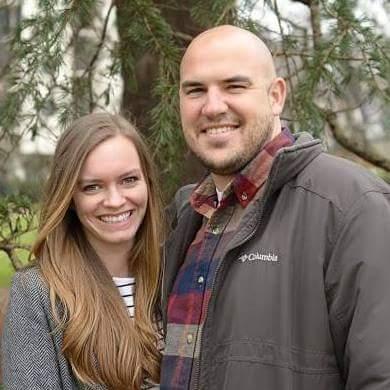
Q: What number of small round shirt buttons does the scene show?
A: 4